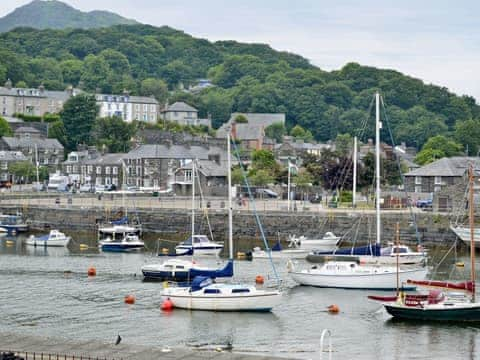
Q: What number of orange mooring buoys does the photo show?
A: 5